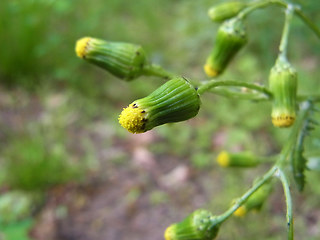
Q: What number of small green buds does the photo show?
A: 8